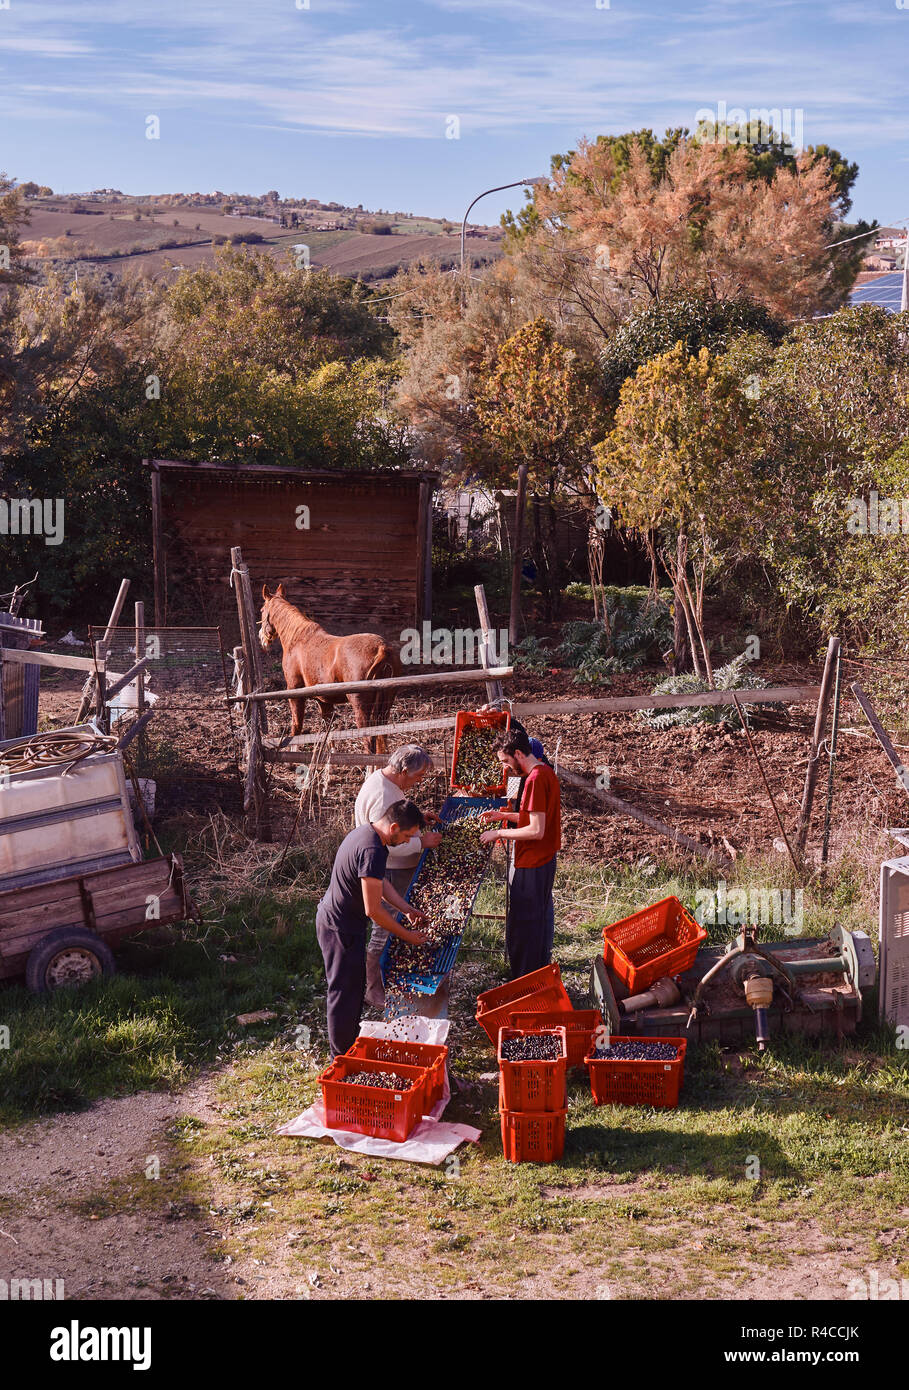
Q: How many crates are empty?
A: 3